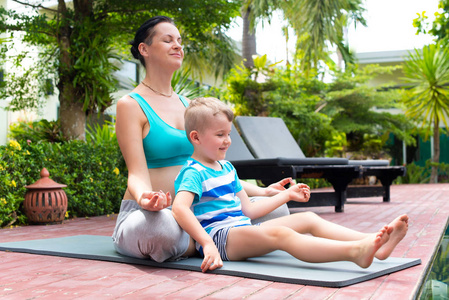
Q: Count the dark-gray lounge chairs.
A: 2